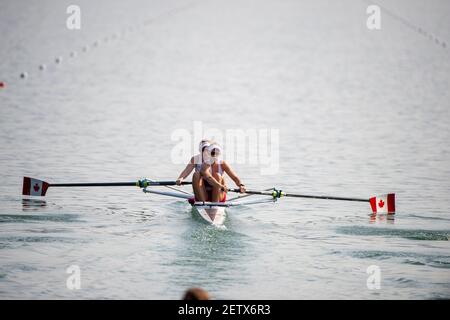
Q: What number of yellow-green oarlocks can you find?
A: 2